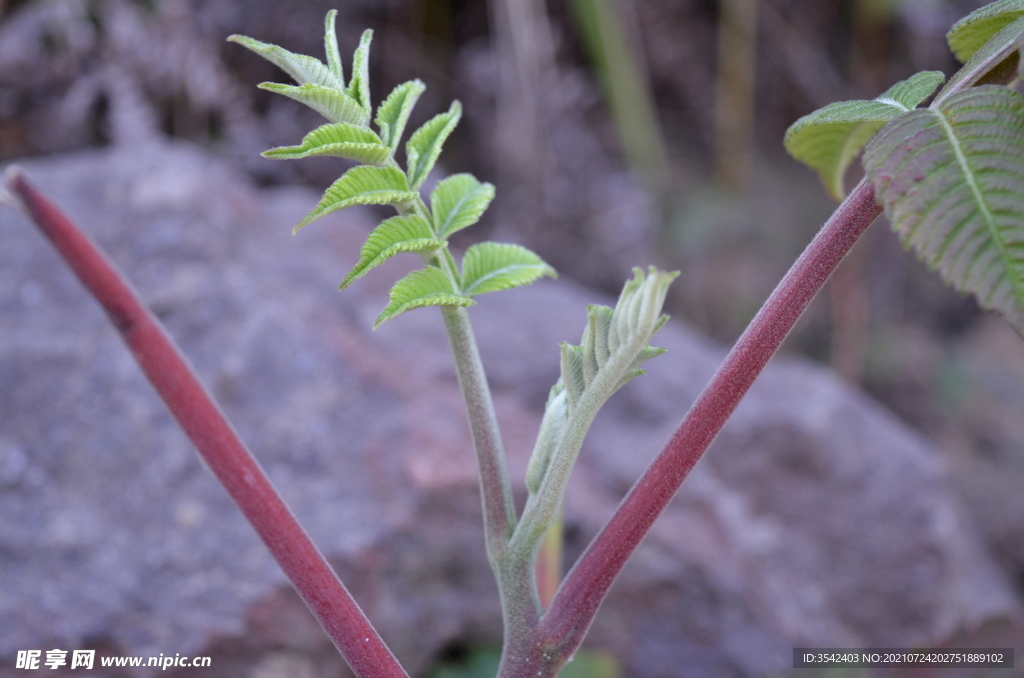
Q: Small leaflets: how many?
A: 12